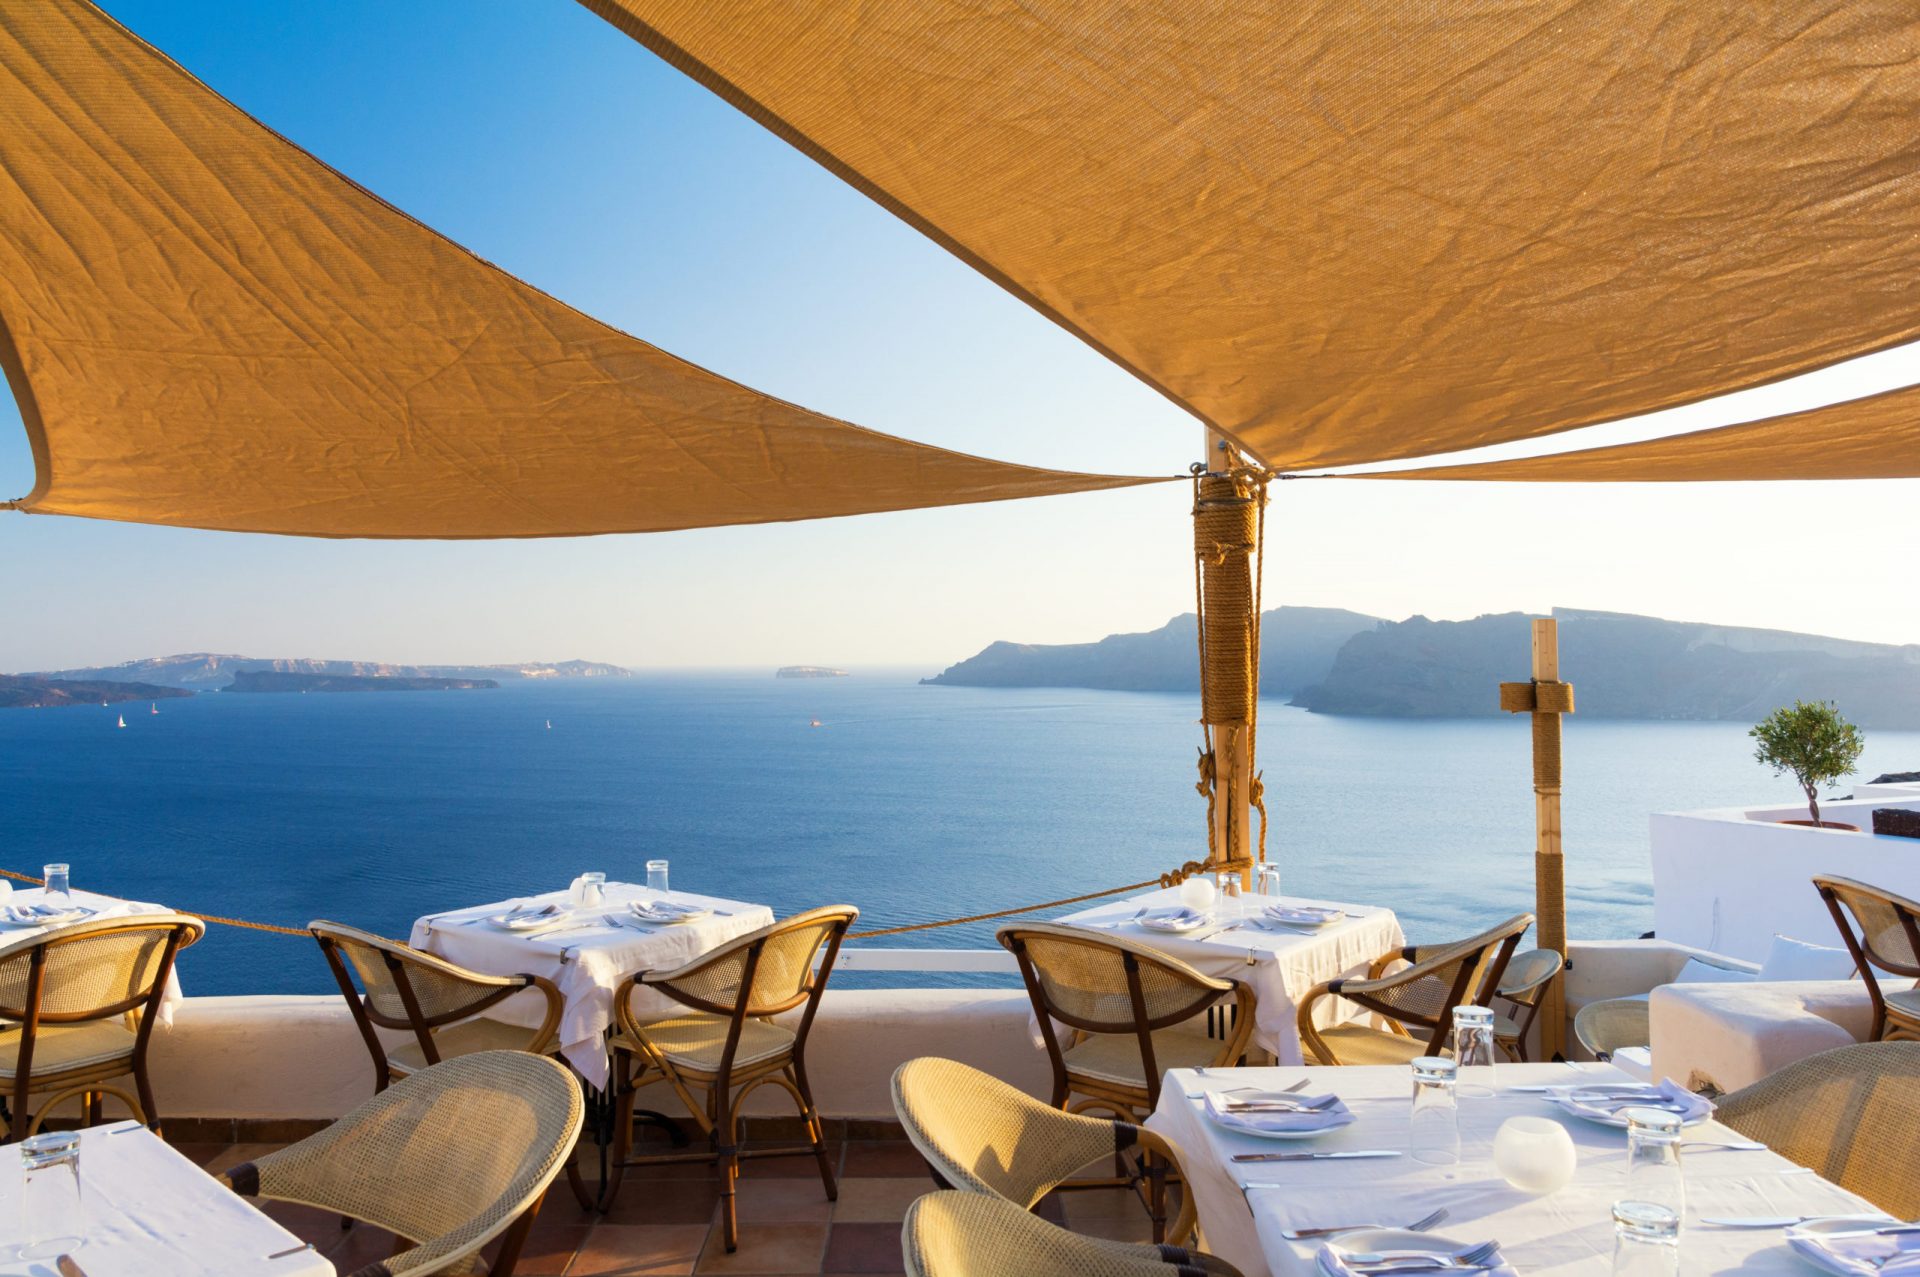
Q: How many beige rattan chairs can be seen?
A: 12